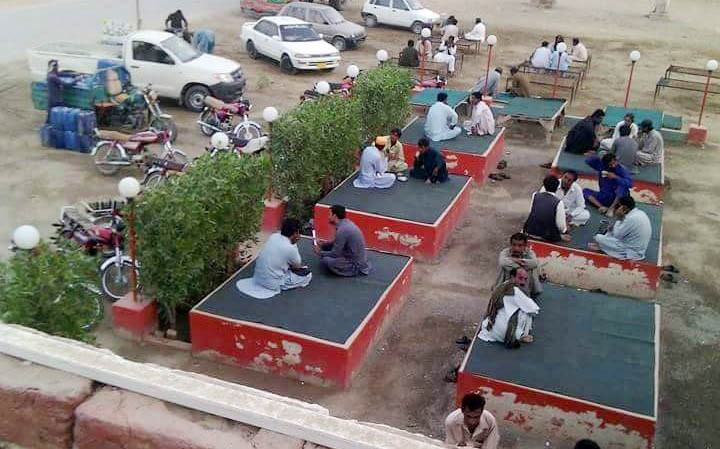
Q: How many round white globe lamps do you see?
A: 12